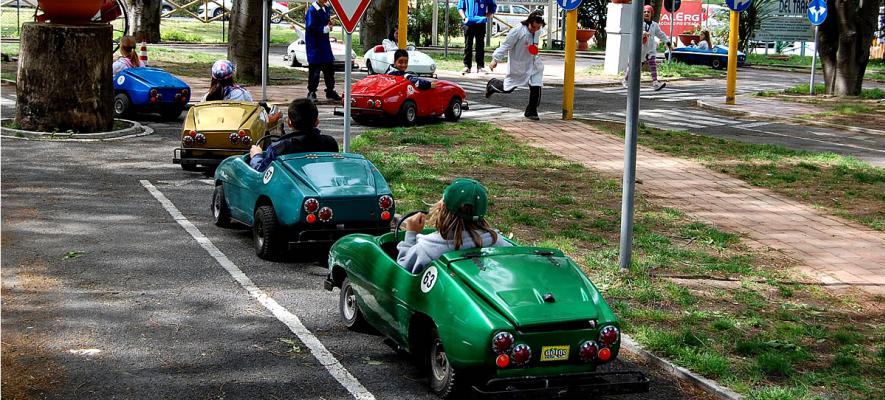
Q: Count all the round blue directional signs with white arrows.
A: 3